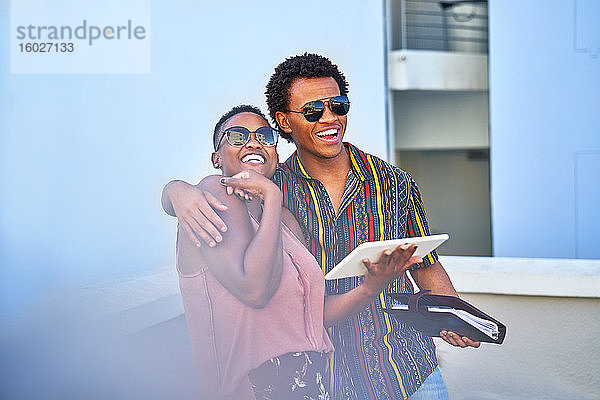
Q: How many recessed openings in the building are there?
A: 2